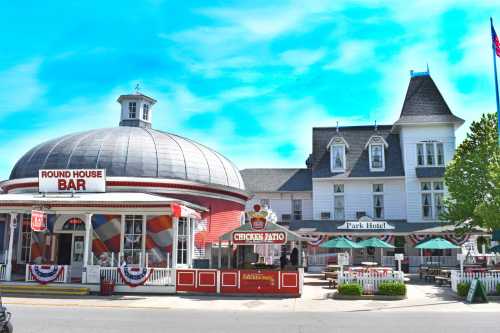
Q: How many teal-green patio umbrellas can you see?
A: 3